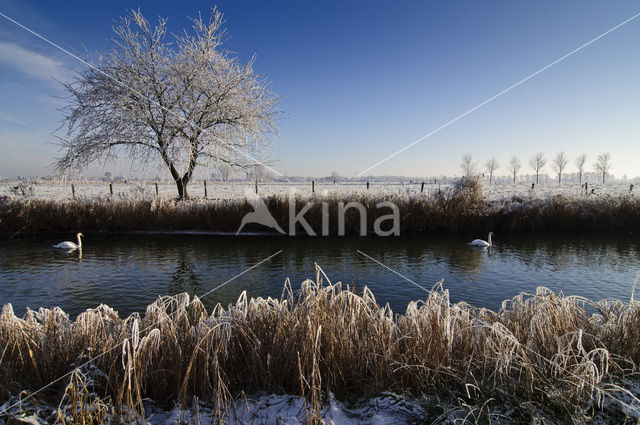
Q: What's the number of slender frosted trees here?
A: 7